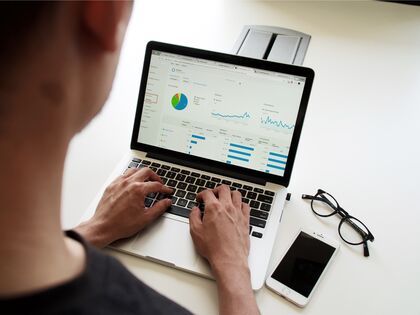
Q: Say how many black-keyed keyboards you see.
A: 1